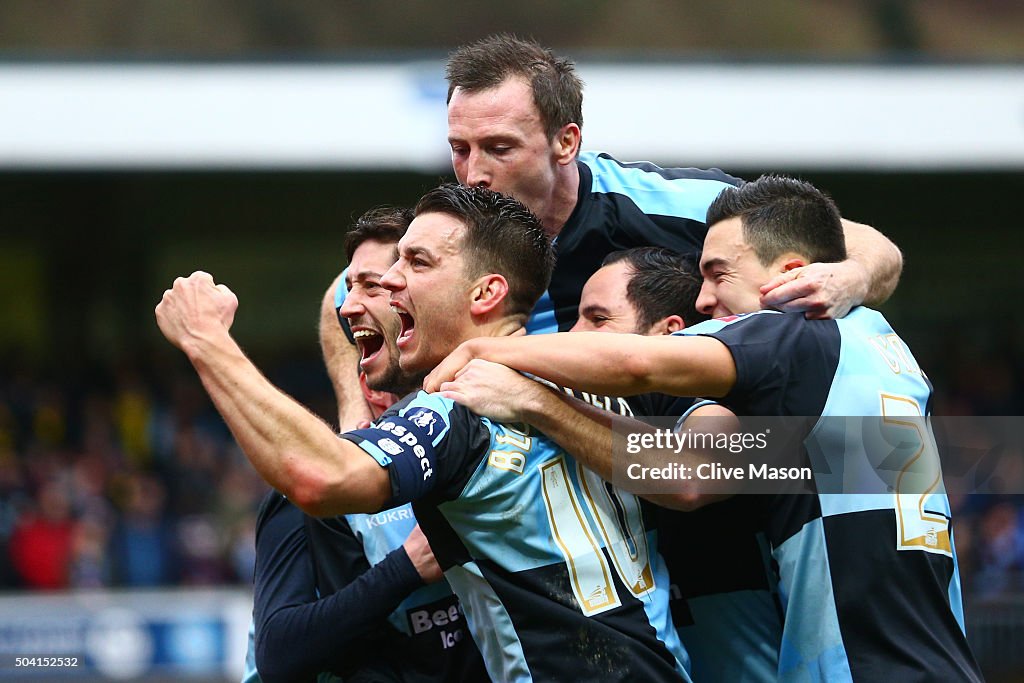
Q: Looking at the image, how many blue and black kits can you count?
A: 5